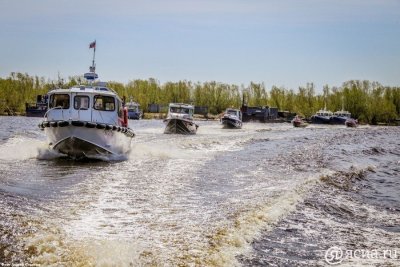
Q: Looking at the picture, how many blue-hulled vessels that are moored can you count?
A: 2